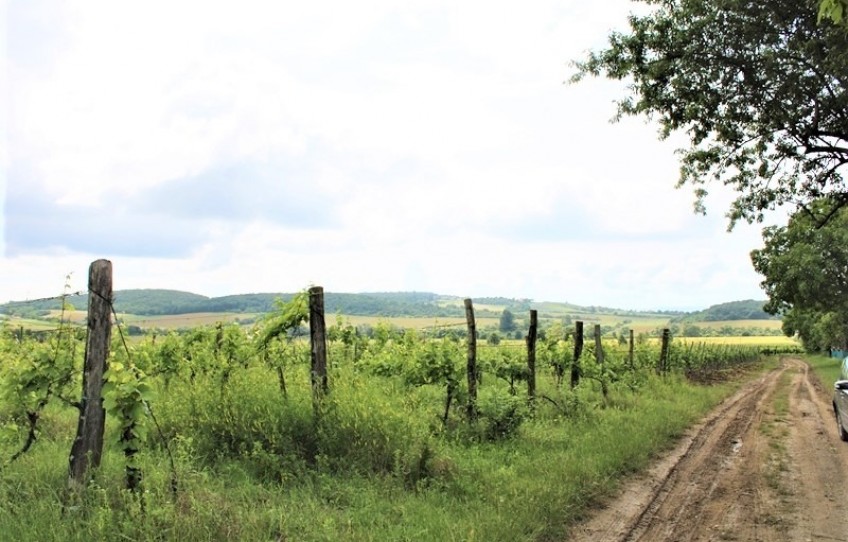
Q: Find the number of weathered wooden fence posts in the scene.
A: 8